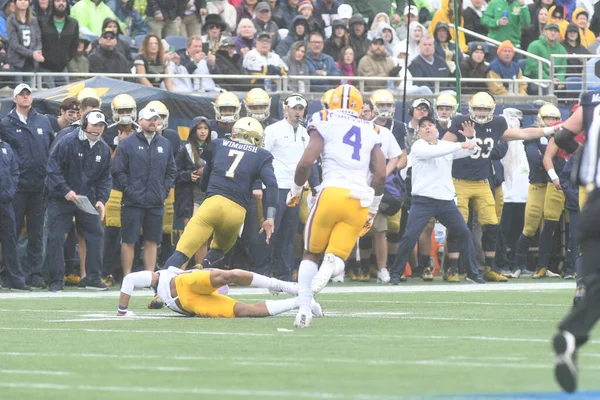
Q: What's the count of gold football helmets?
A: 11